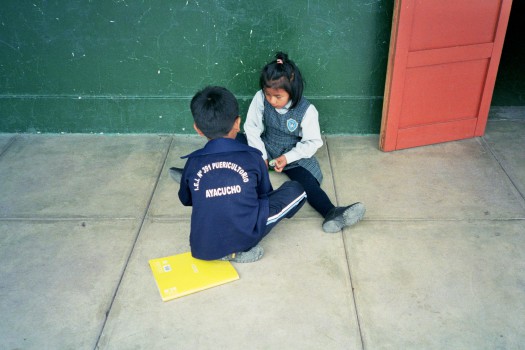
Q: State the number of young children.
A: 2